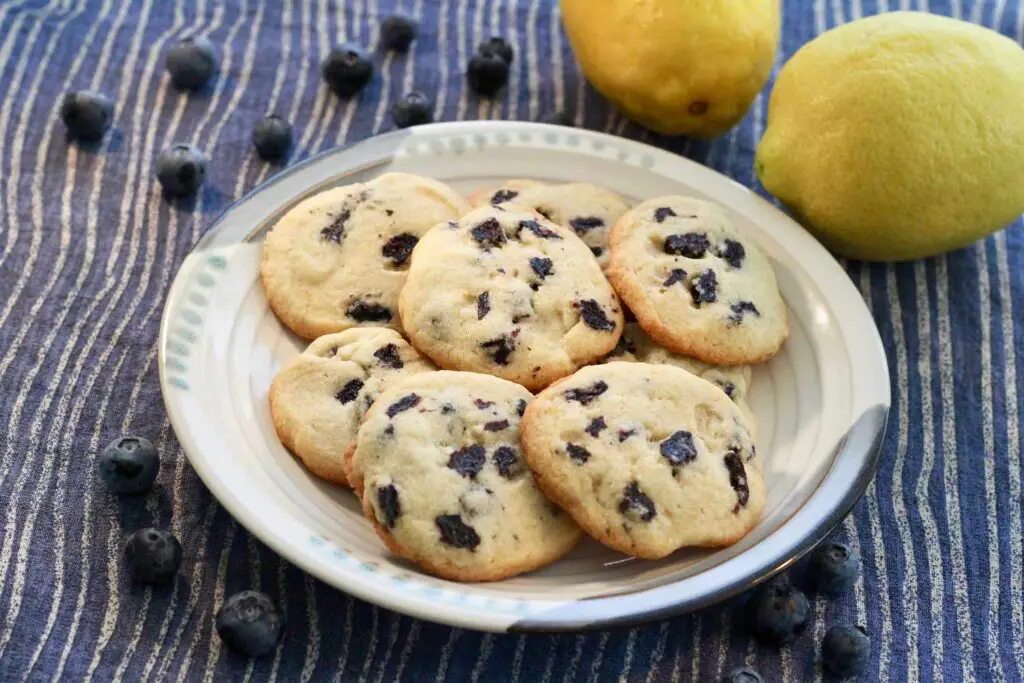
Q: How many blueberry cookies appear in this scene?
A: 8